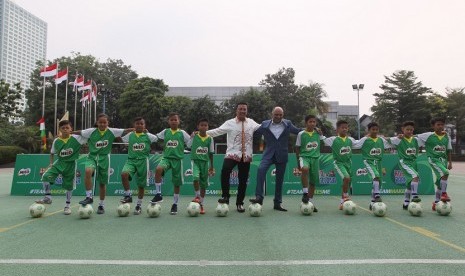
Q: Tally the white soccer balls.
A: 12